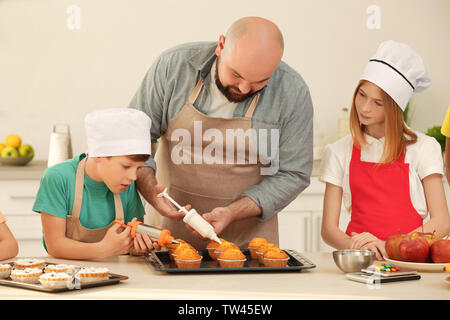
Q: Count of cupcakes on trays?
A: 15